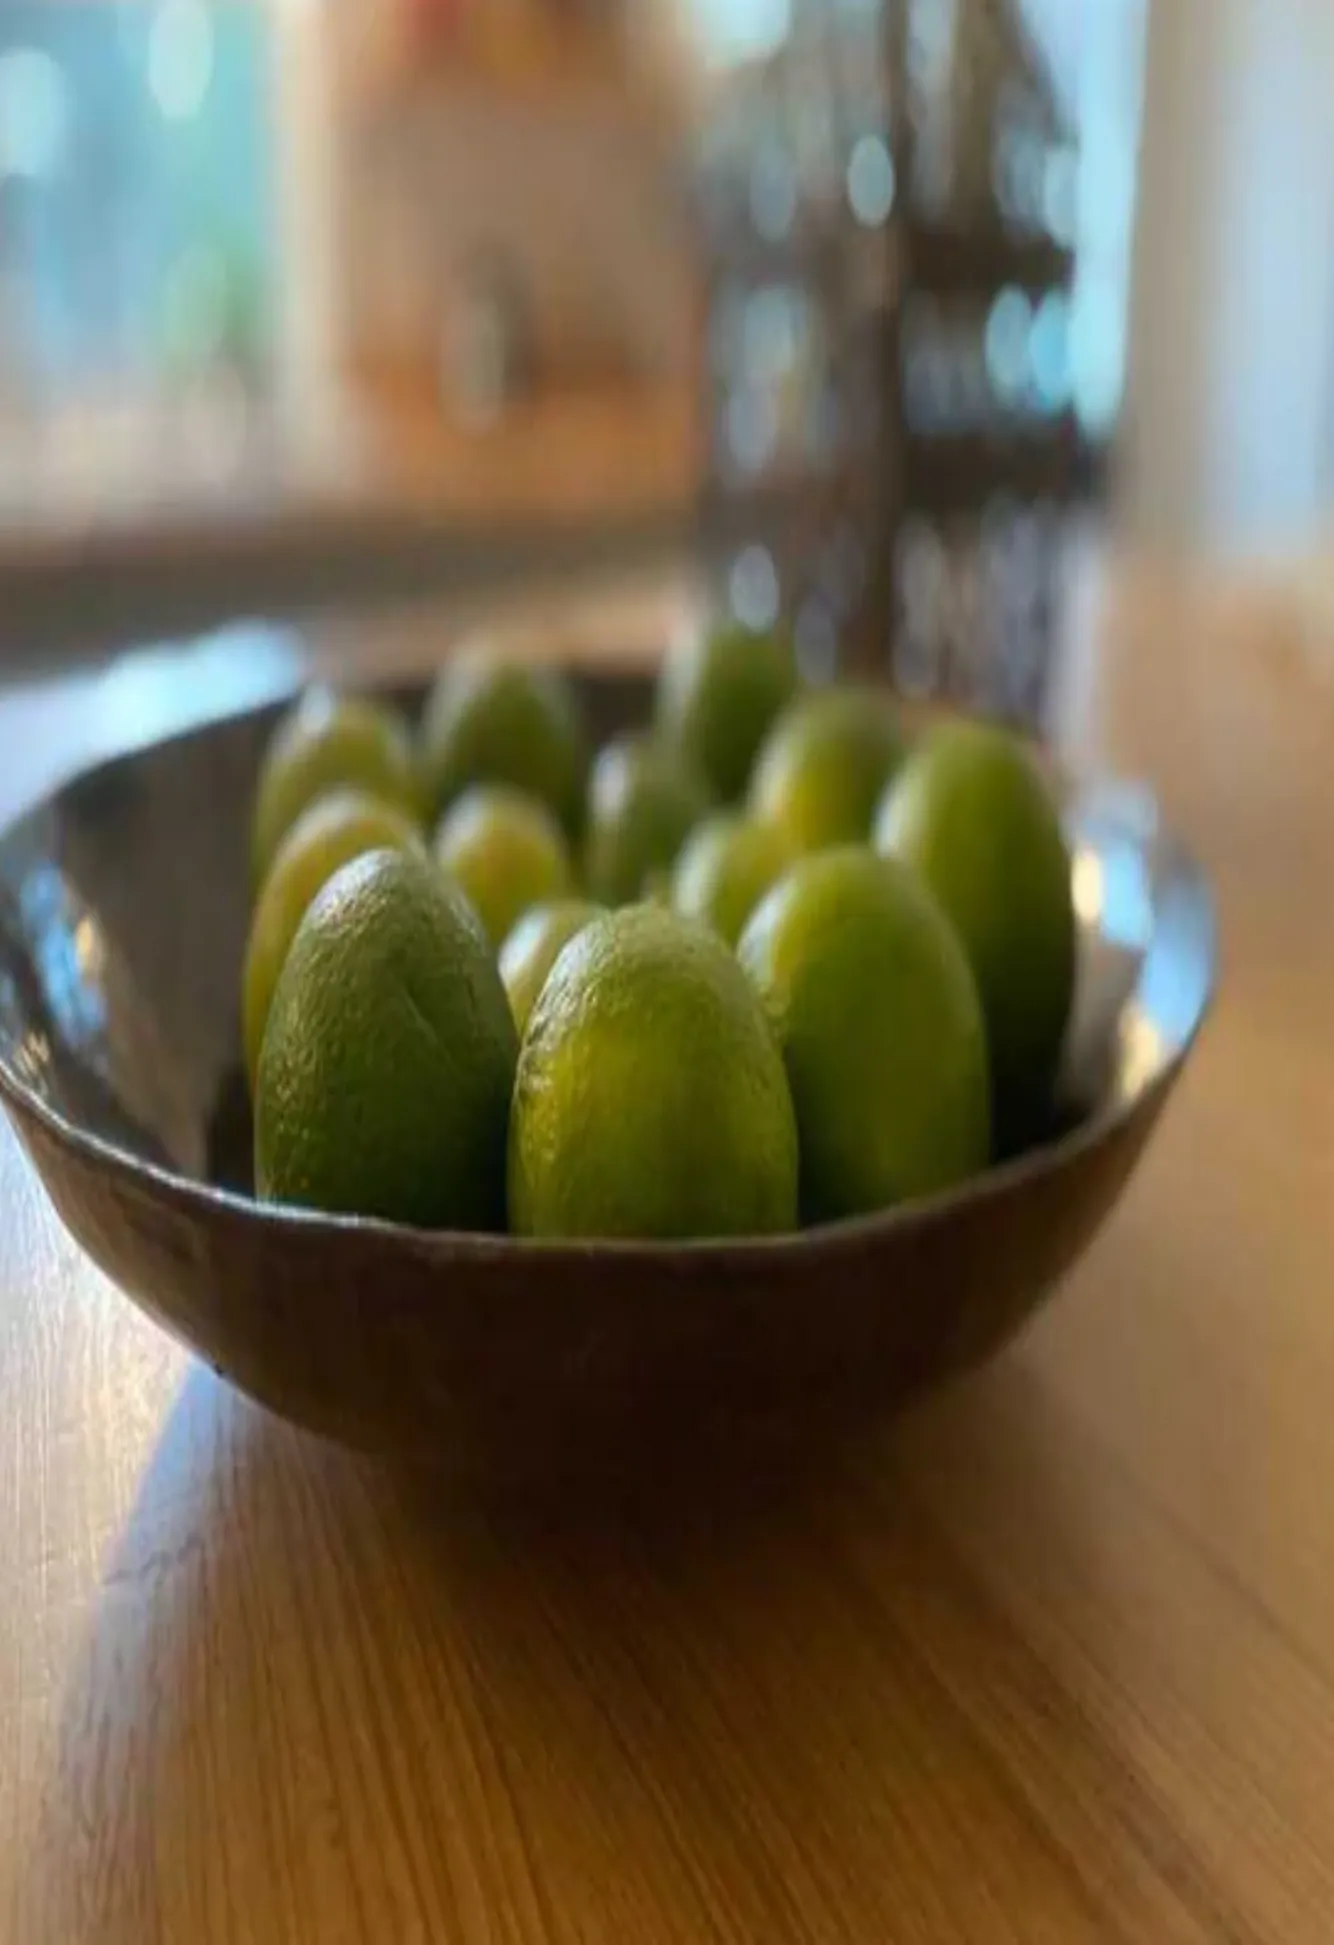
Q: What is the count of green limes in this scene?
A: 13